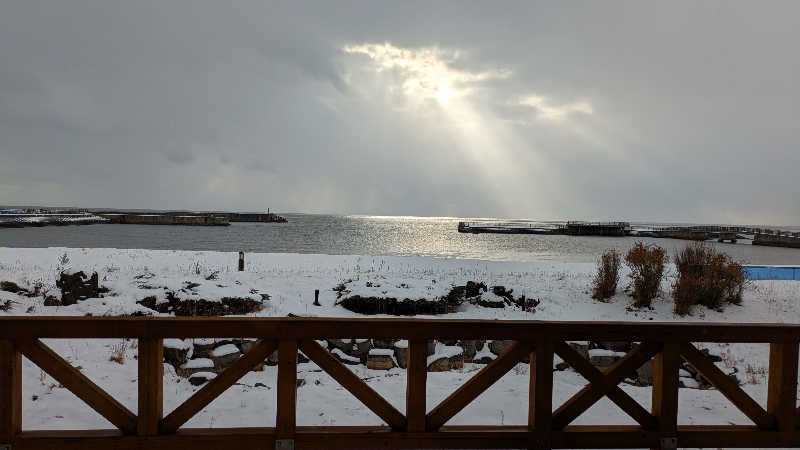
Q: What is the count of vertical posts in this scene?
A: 7